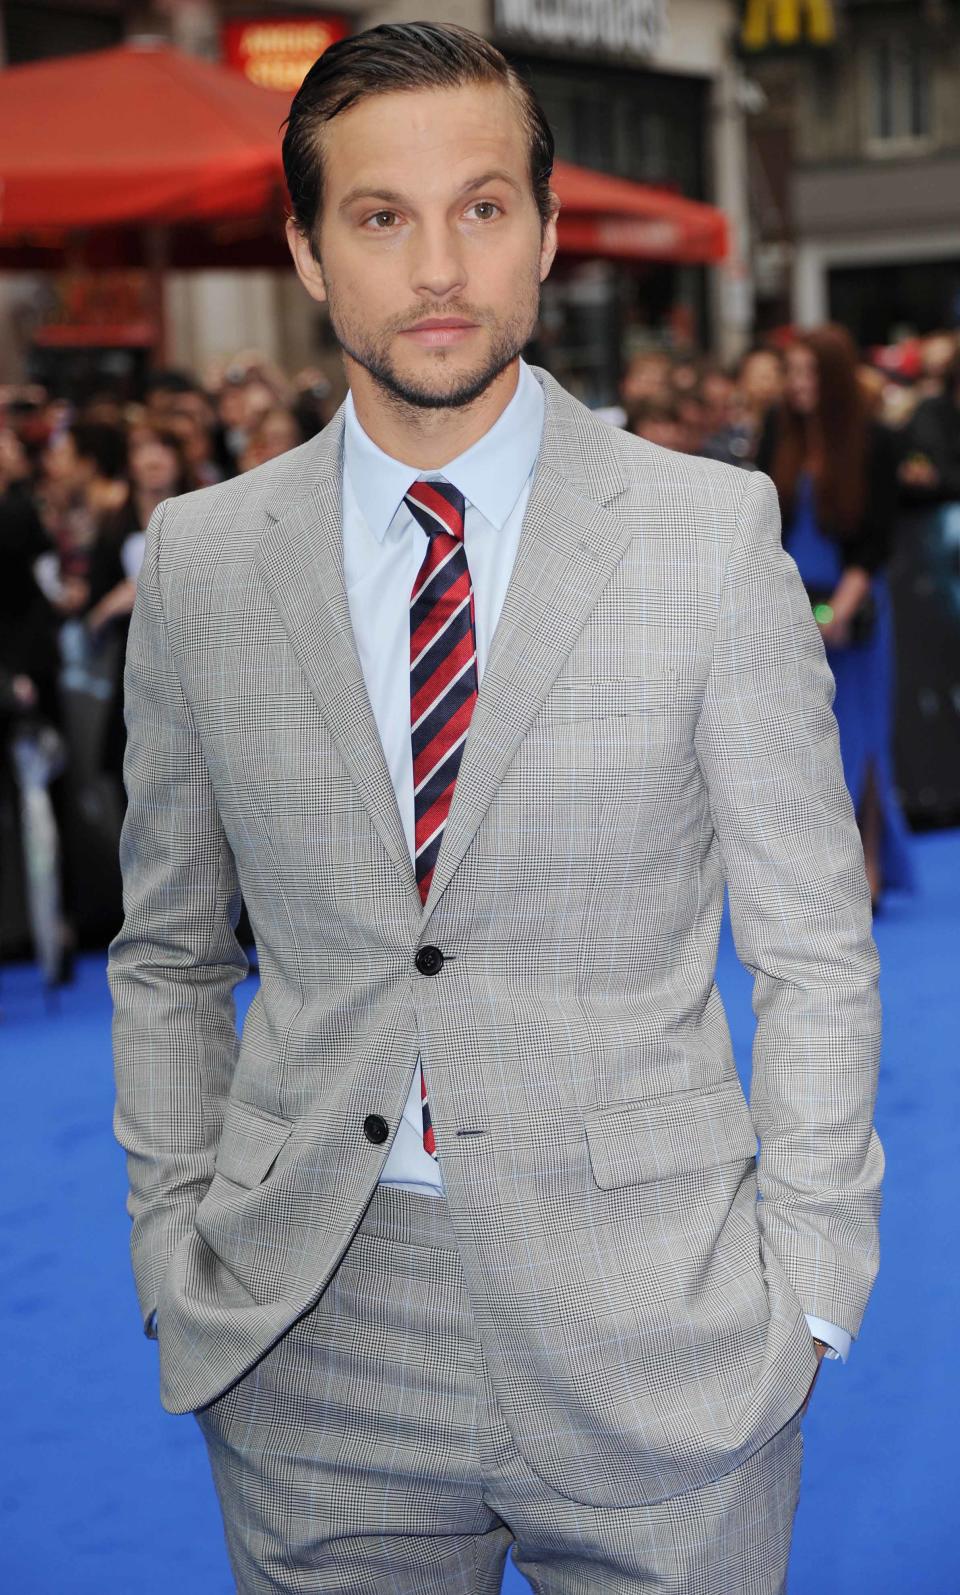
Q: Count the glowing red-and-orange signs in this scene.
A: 1